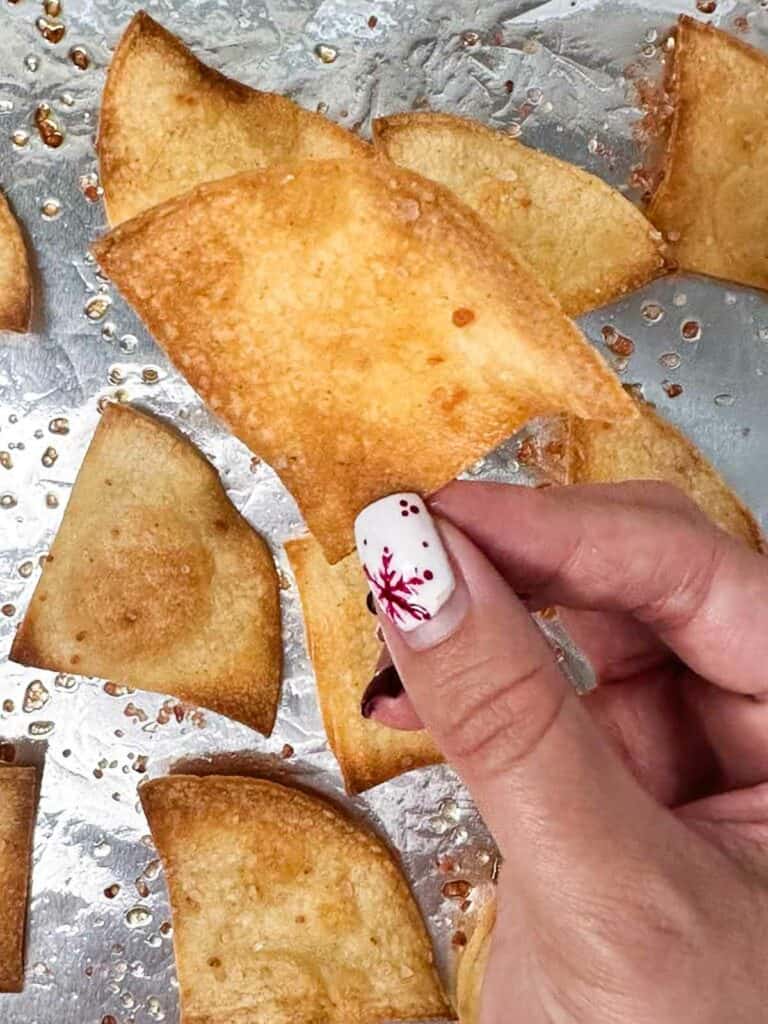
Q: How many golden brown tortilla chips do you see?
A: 11